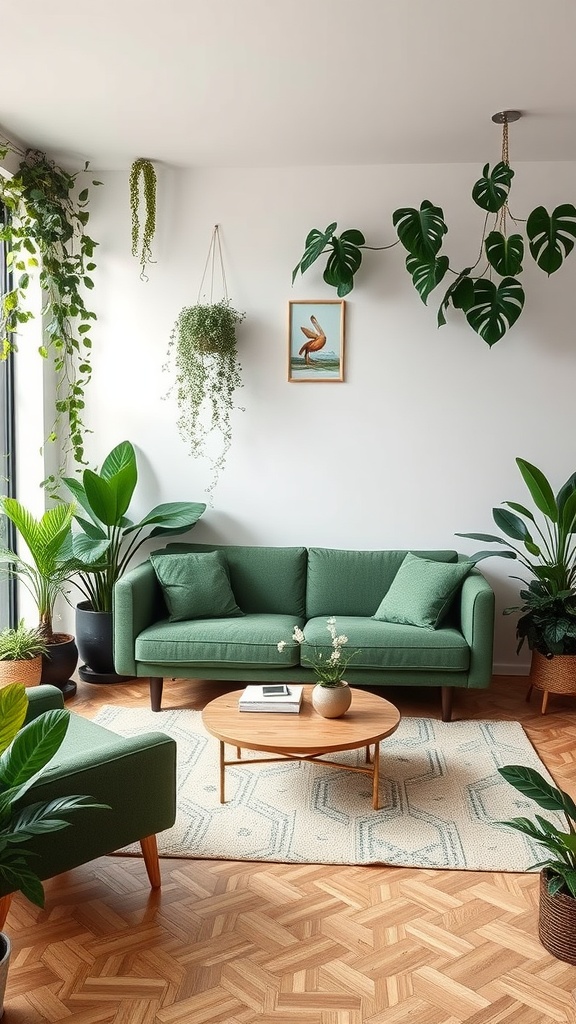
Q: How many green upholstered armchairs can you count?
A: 1